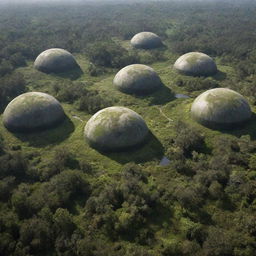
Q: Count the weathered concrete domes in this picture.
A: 7